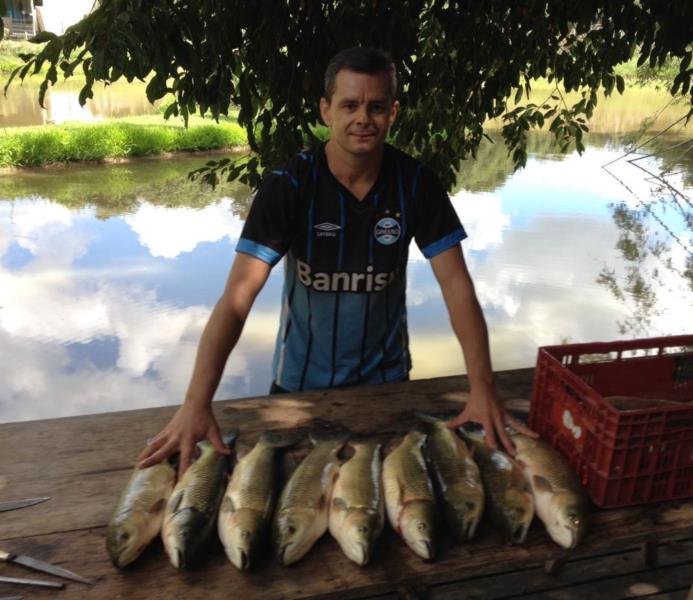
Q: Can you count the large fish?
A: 9